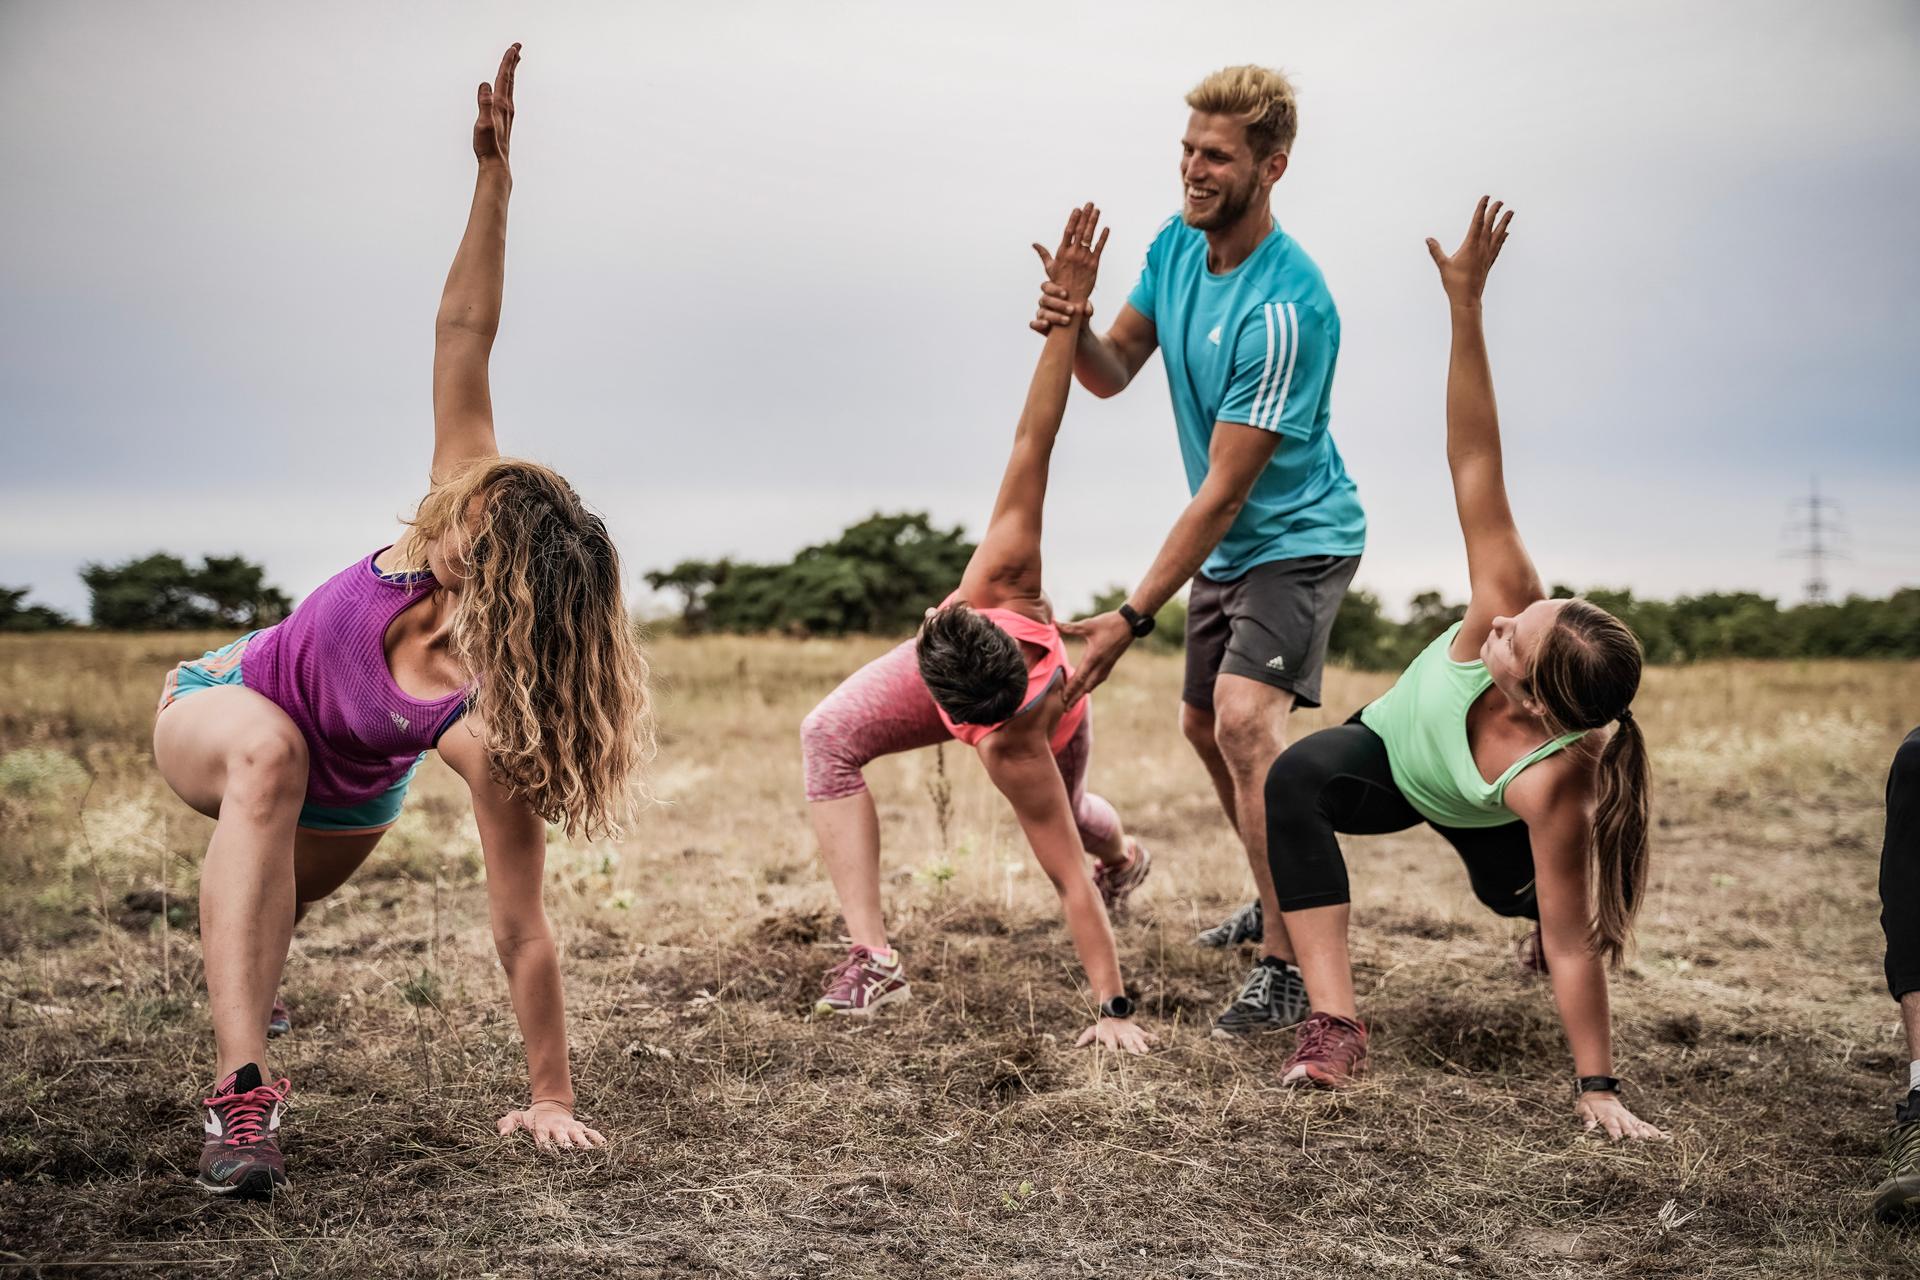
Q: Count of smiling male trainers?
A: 1